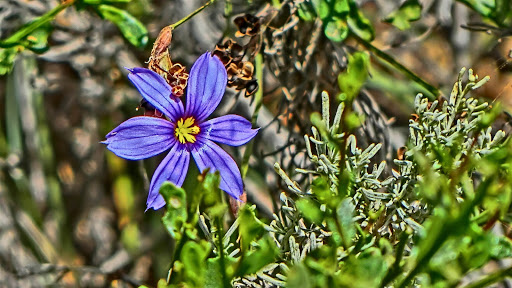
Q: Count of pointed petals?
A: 6